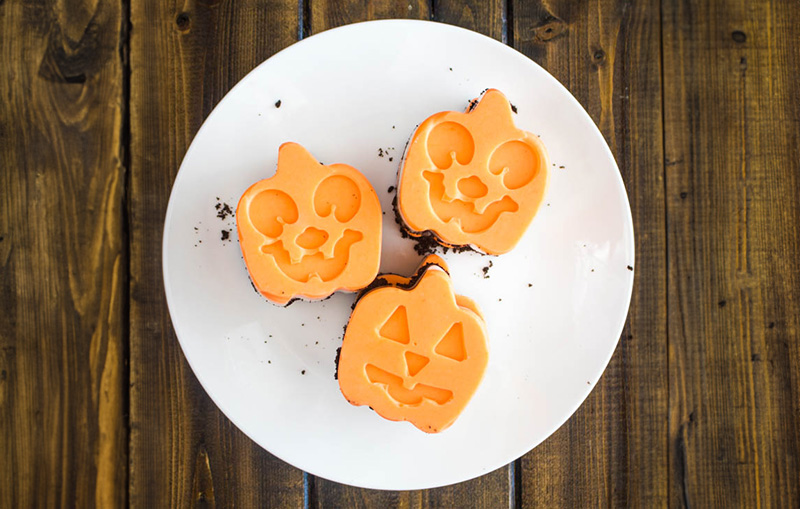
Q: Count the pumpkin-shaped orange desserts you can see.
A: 3